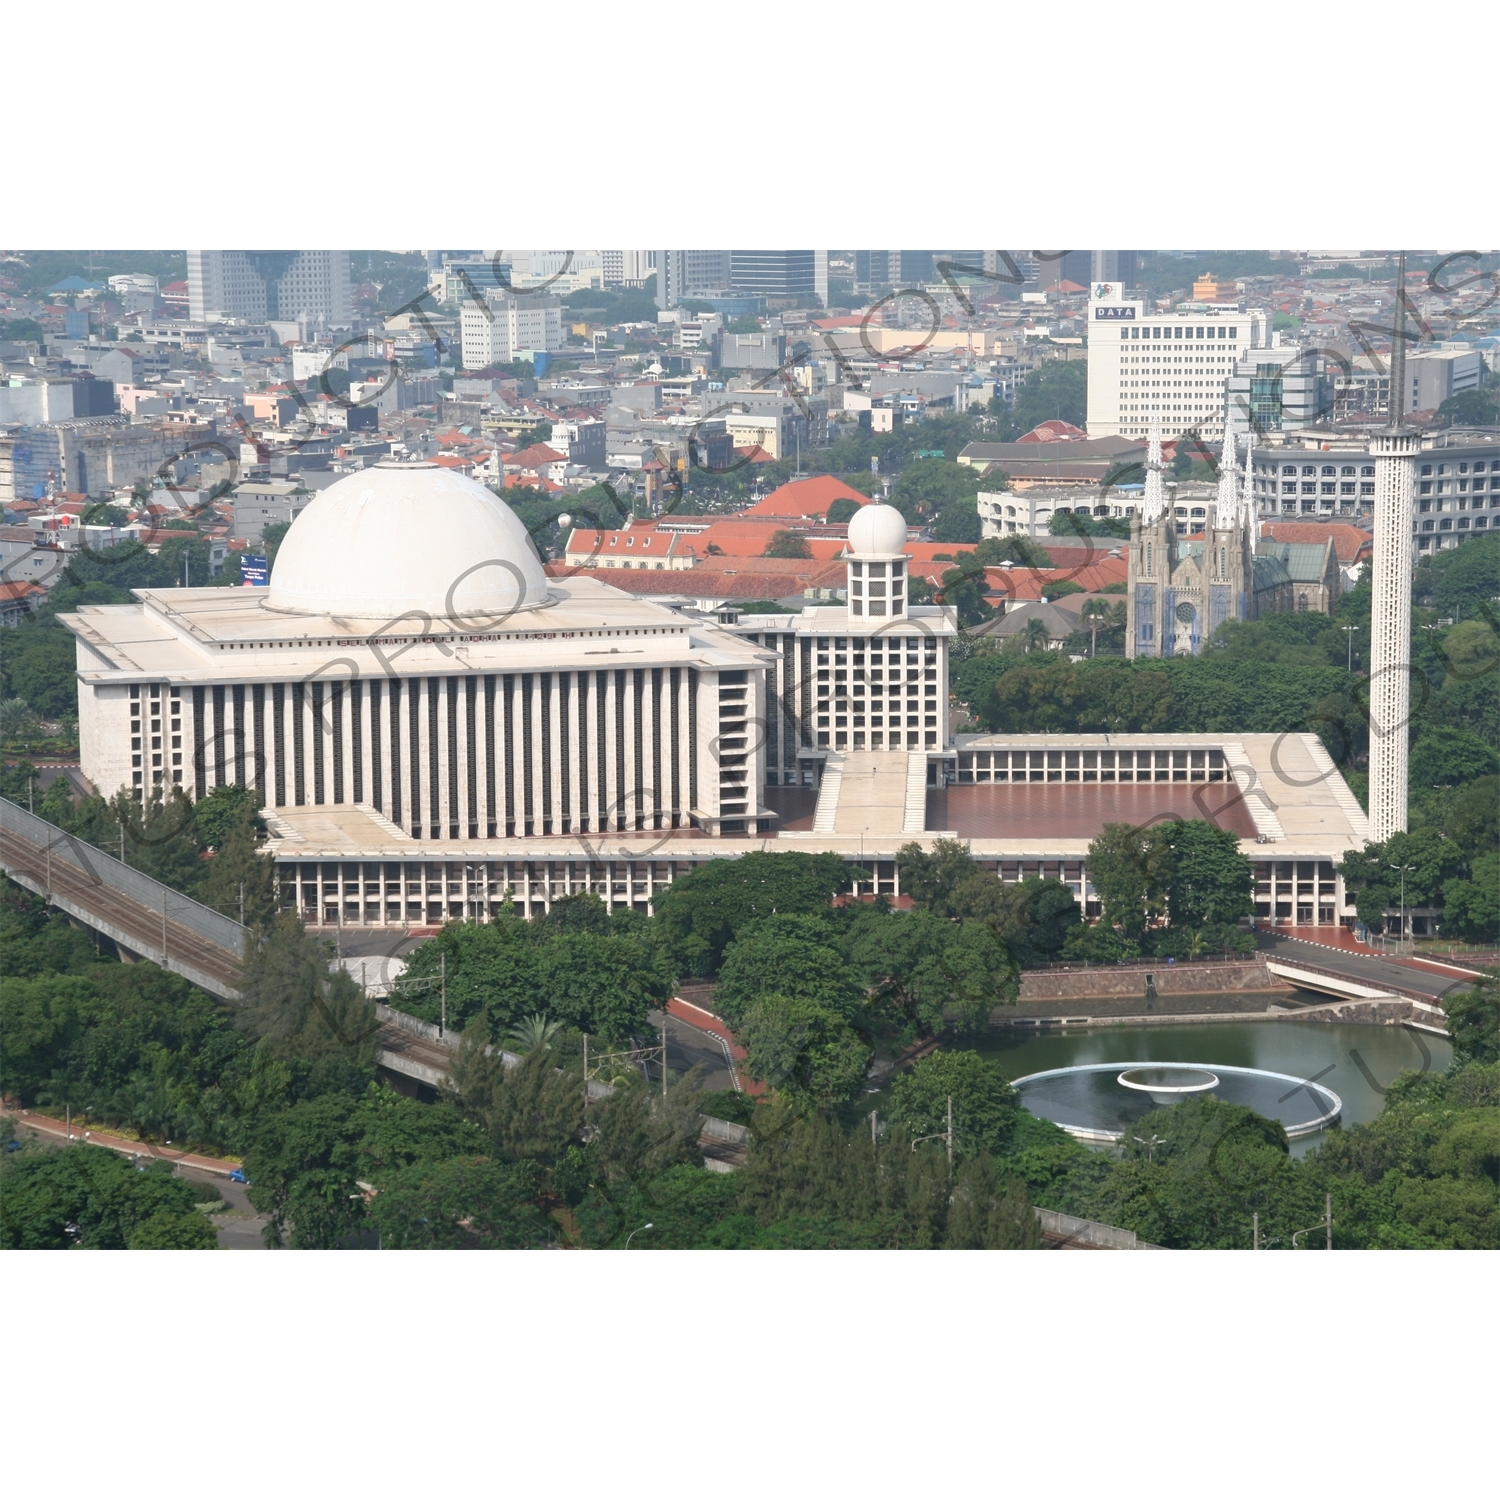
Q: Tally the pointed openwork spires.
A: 3